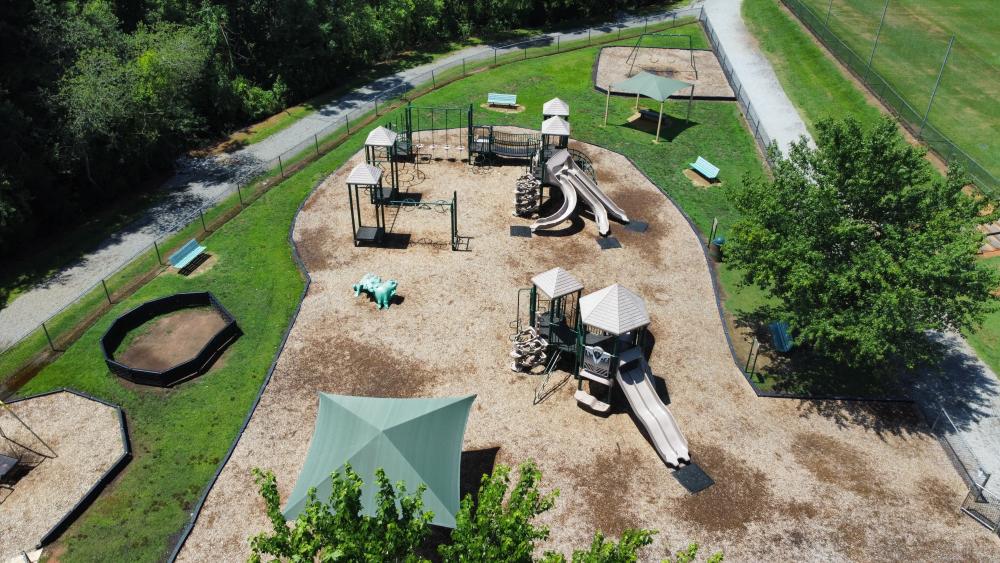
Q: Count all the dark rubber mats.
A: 4